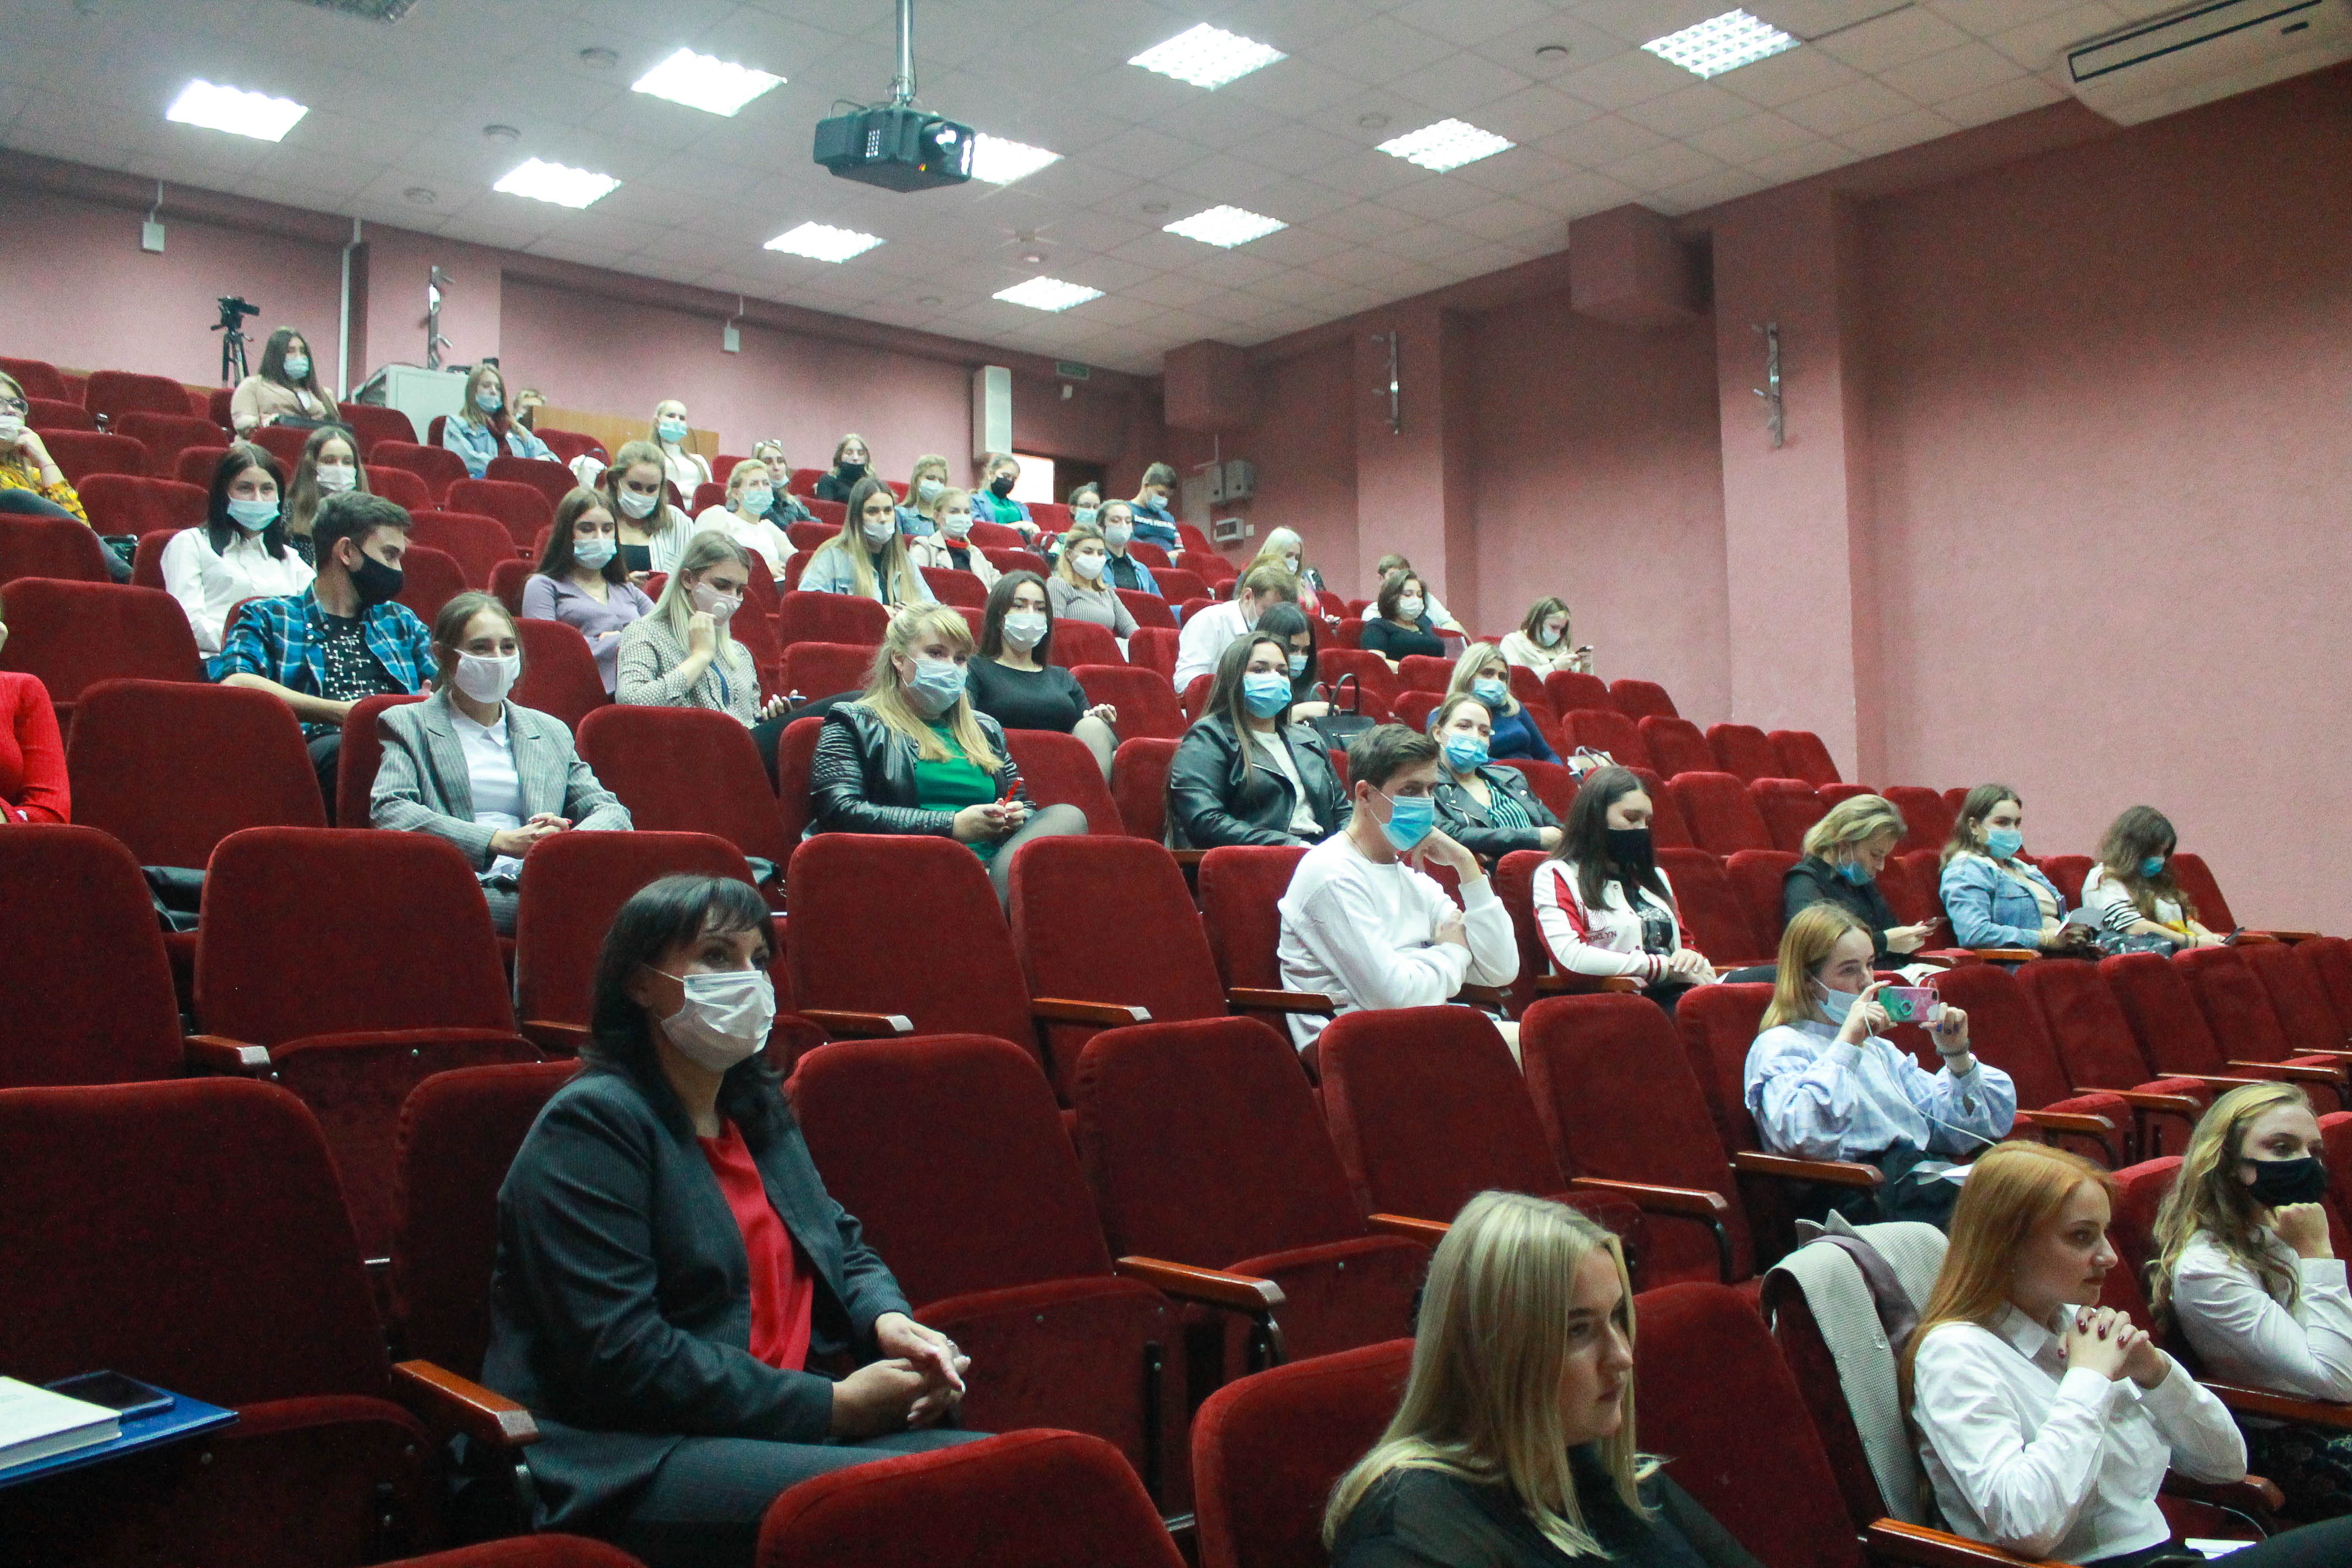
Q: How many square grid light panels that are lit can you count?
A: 10